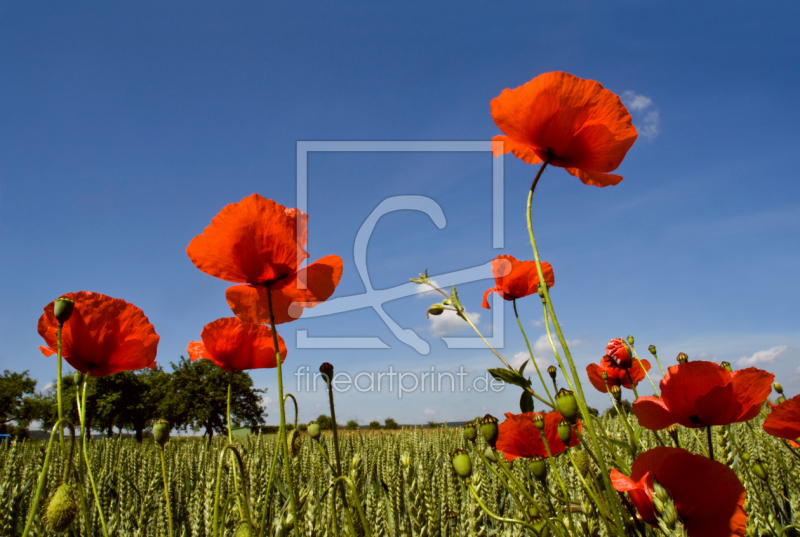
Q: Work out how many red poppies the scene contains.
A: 10